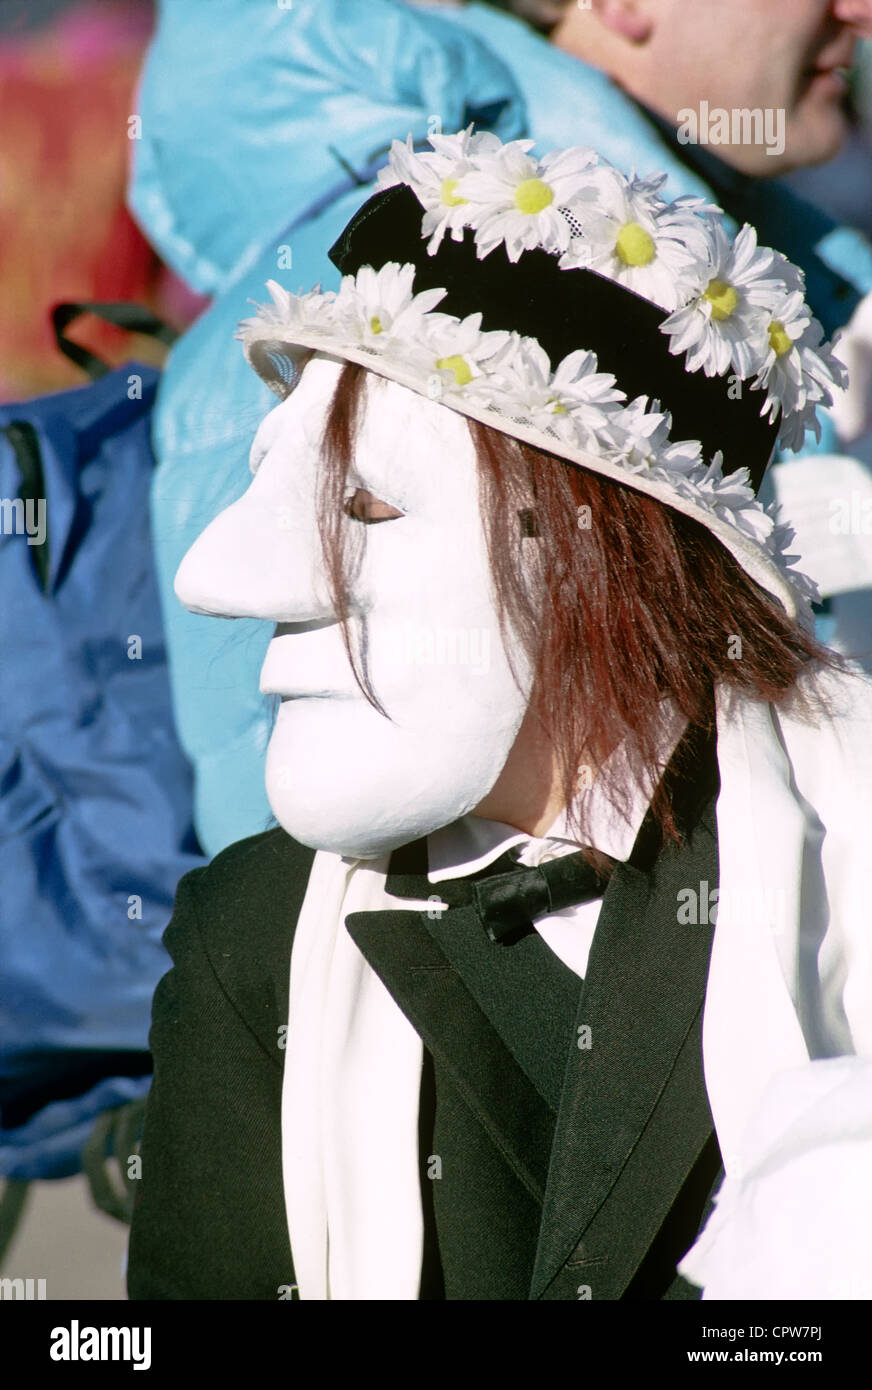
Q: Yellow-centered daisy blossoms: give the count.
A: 8